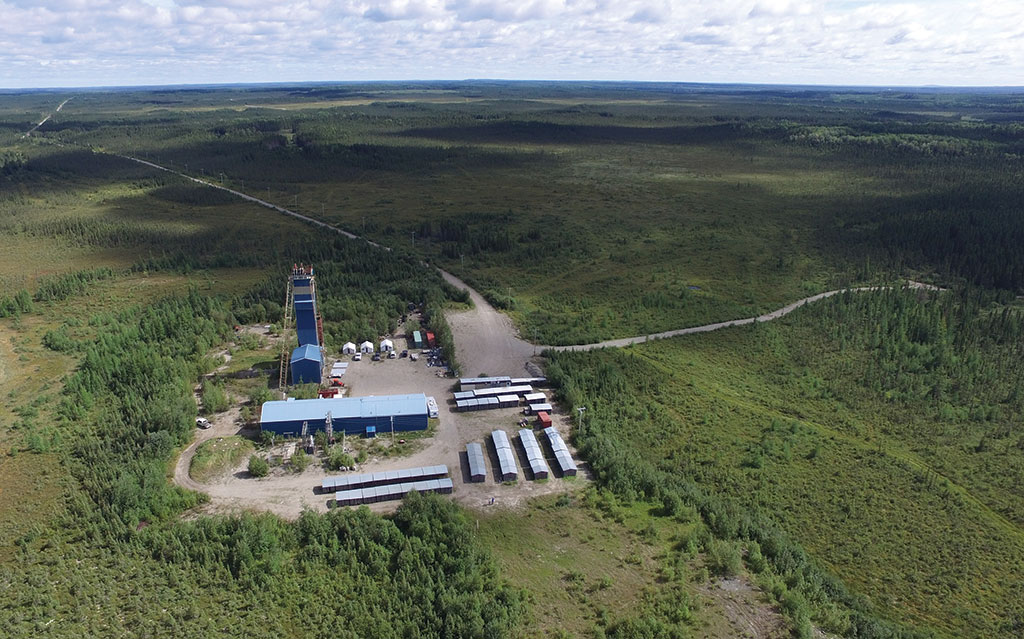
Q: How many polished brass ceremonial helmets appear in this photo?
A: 0